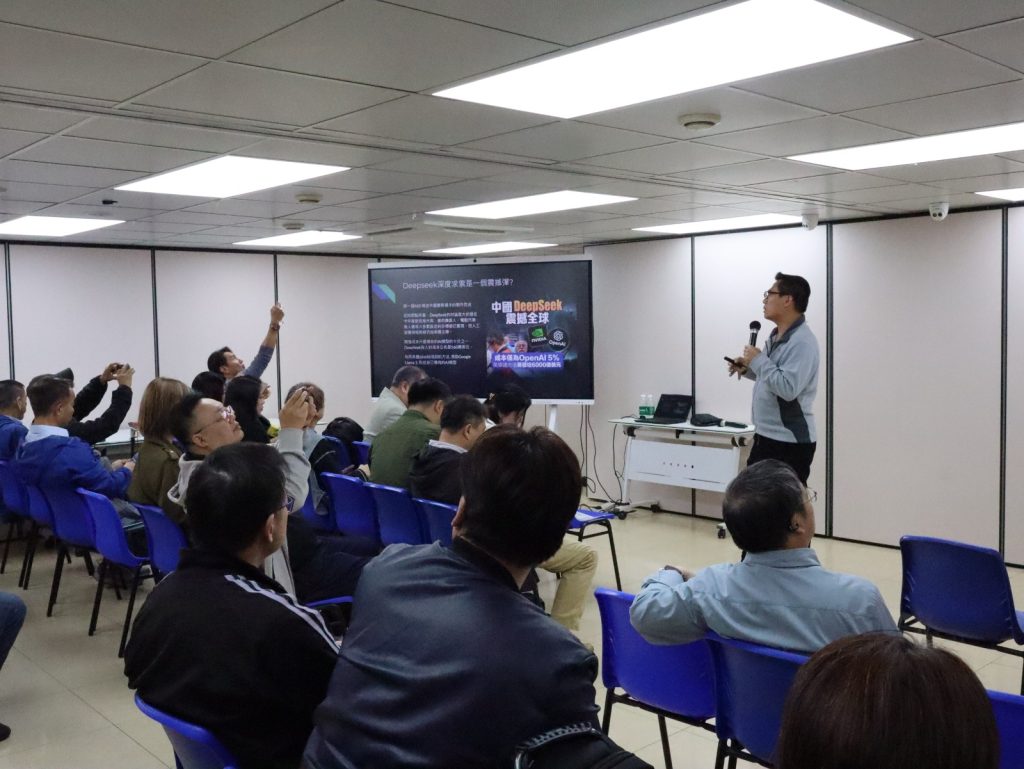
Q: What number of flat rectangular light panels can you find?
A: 9